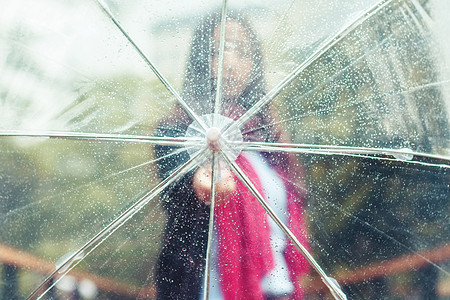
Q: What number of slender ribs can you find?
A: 8